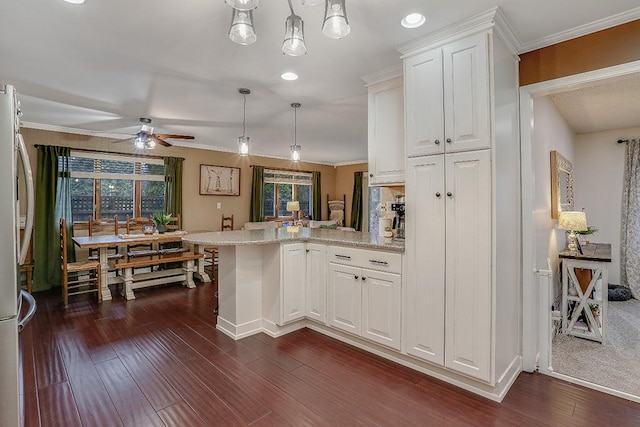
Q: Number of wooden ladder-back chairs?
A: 5